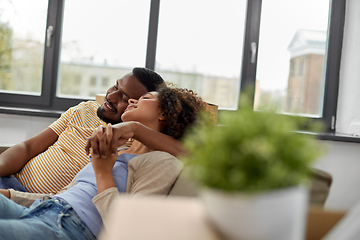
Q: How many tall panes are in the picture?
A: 4